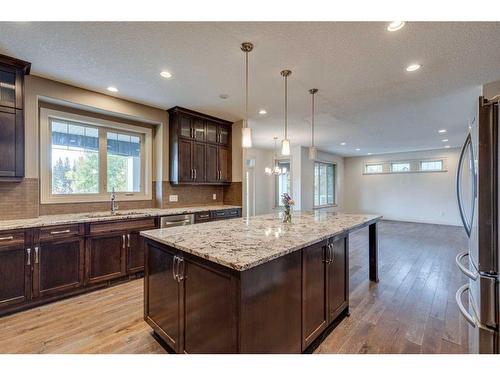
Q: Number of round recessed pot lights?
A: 11